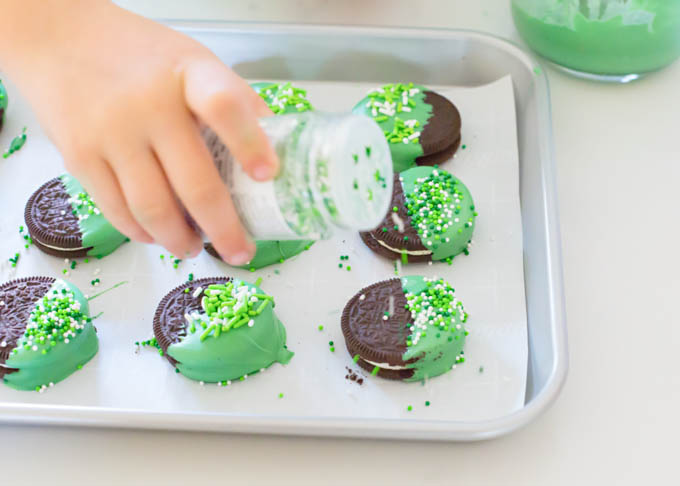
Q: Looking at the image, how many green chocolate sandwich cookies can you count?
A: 9